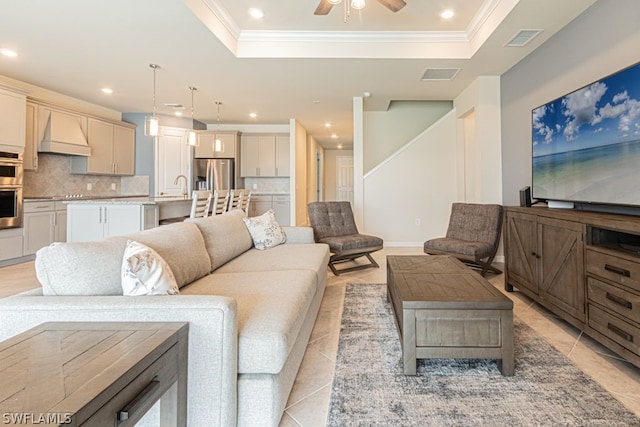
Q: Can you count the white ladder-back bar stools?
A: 4